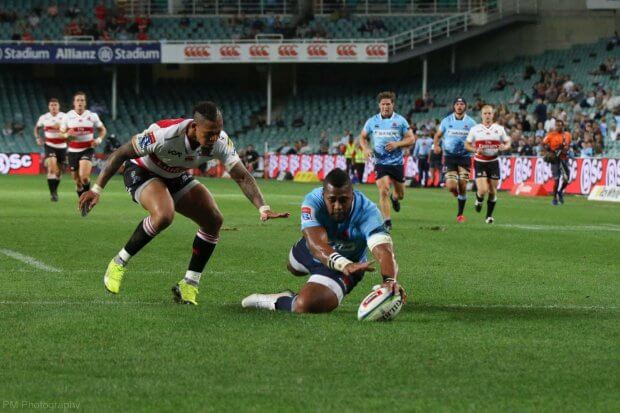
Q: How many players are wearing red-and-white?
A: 4